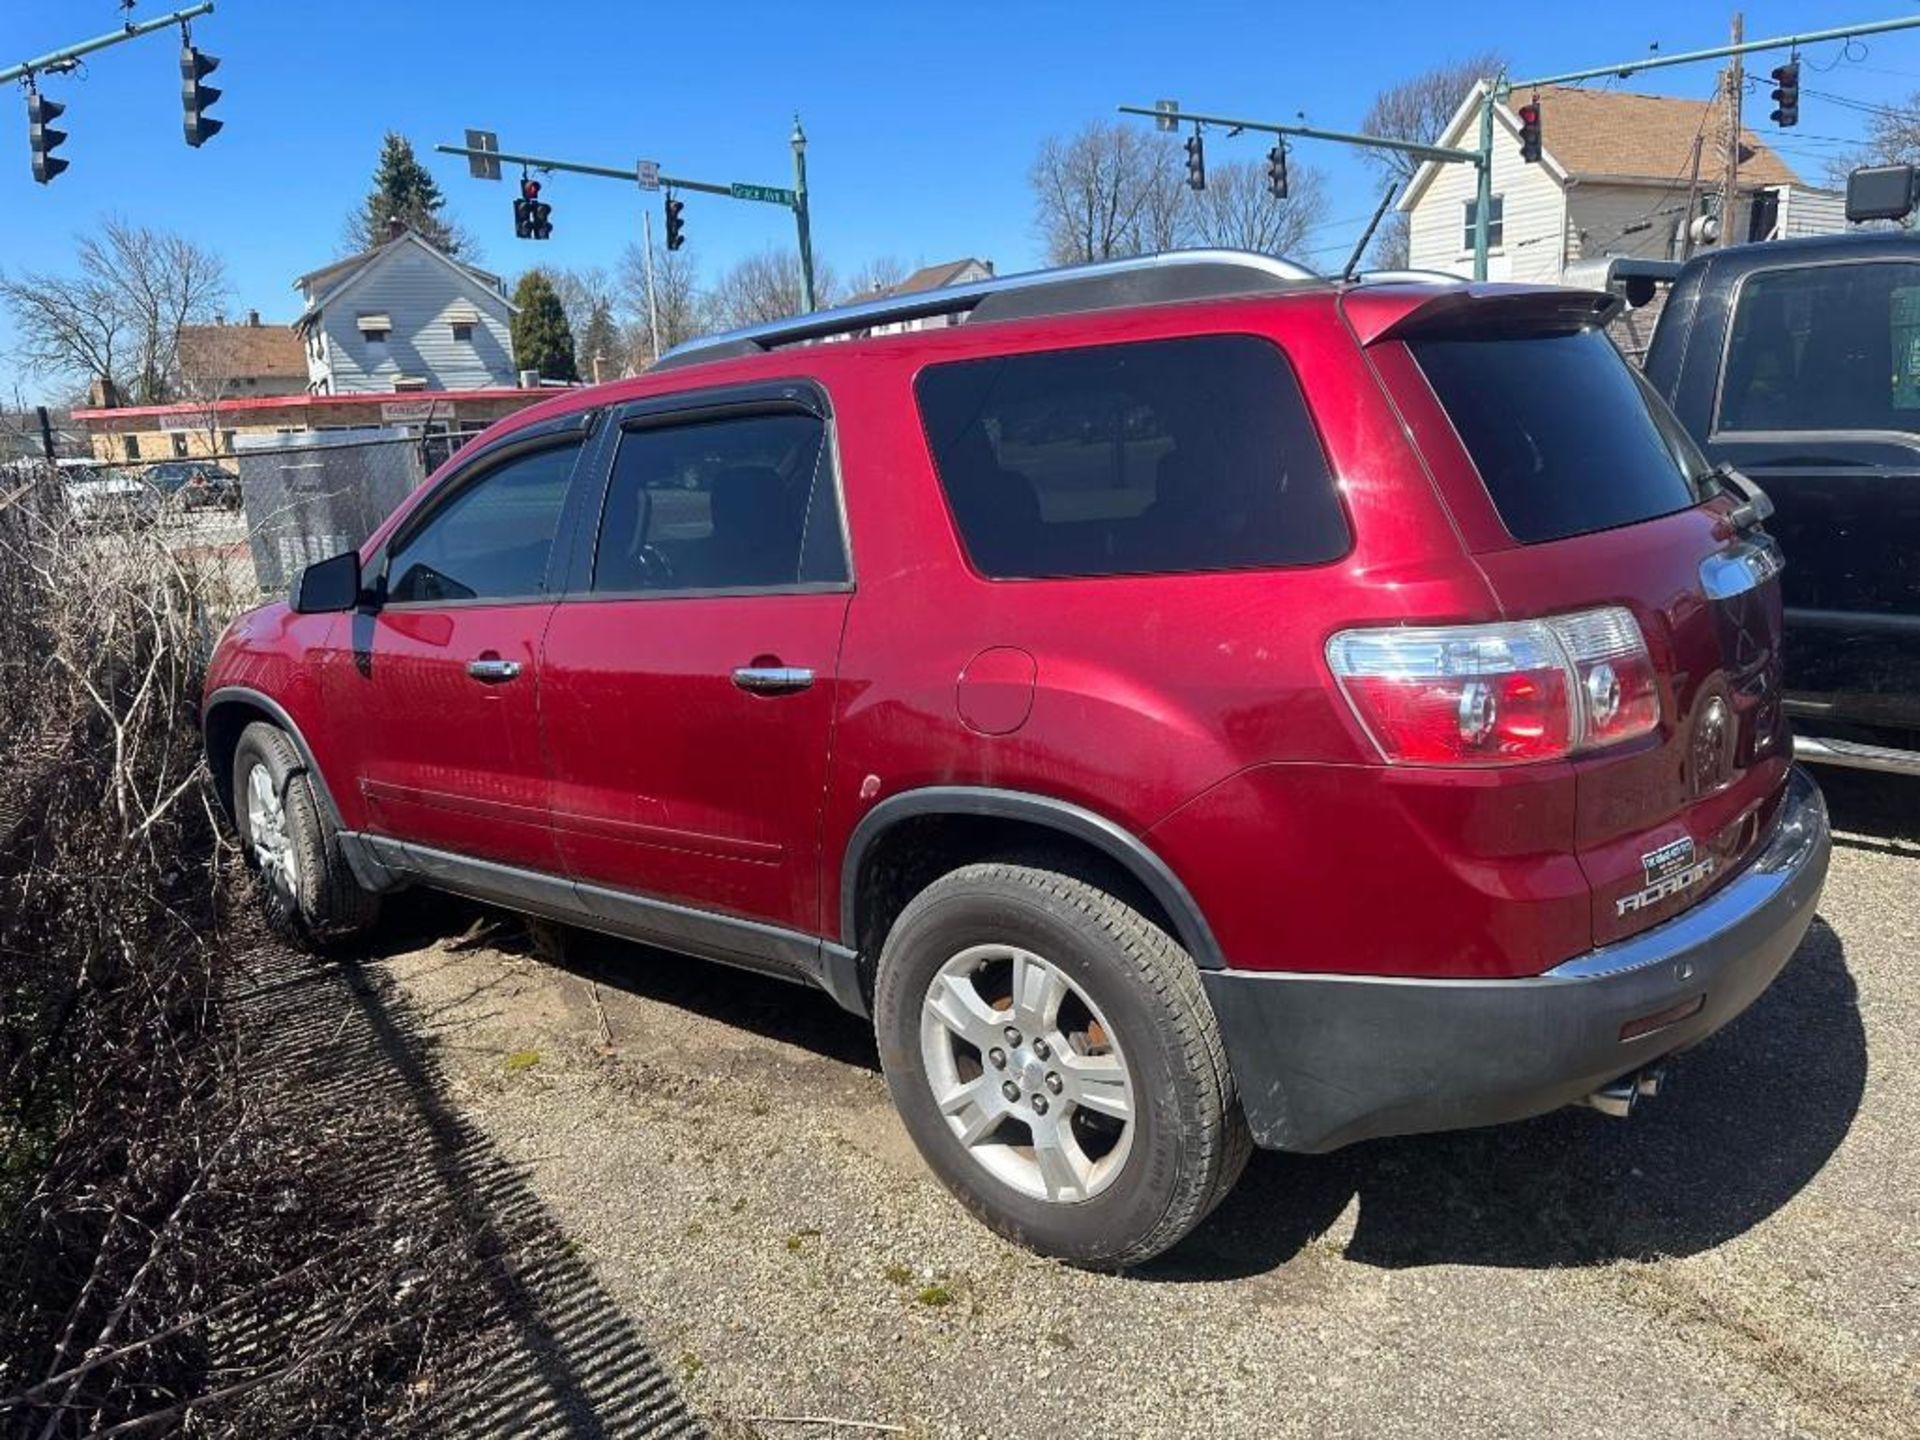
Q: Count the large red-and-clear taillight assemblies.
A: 1